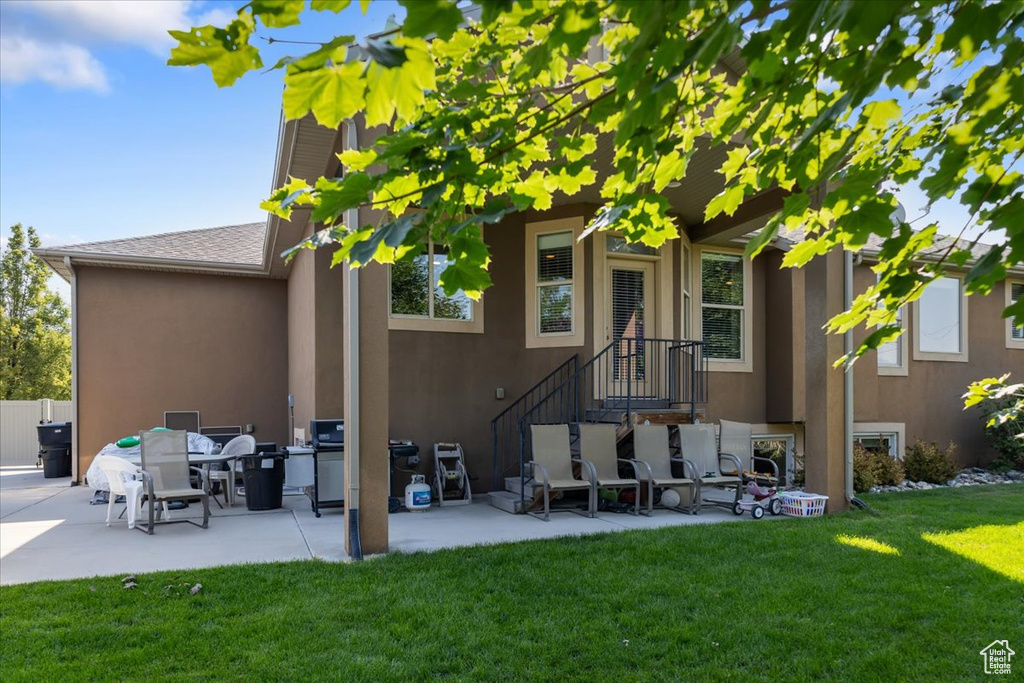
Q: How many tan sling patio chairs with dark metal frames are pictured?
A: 6